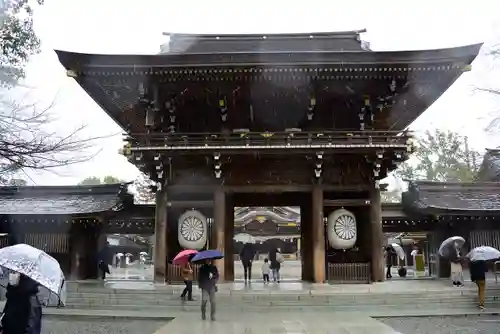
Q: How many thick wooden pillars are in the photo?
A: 4